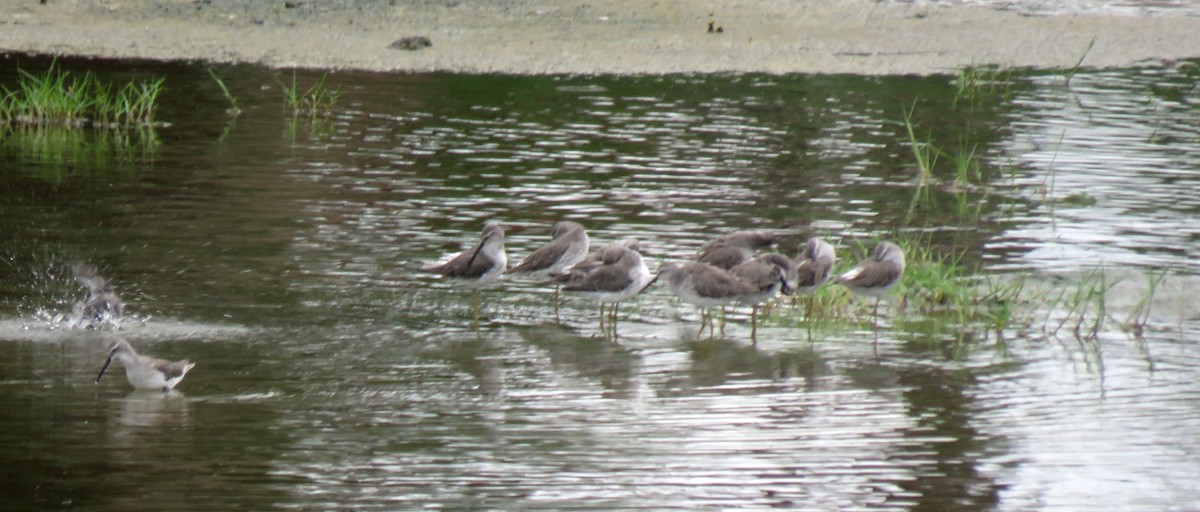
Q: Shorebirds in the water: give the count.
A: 11